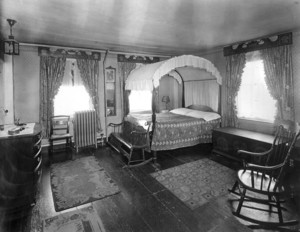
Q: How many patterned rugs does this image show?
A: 3